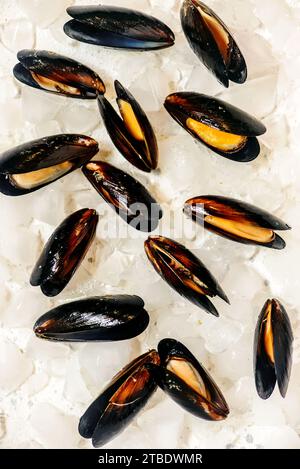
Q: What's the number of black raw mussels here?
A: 14